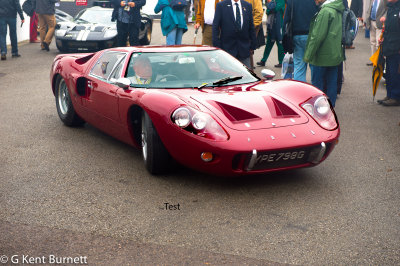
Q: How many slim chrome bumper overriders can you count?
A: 2